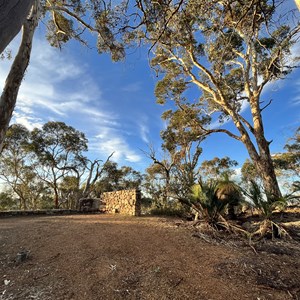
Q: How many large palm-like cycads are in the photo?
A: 2